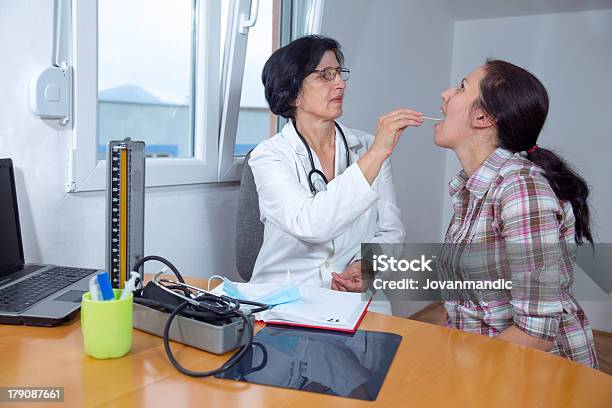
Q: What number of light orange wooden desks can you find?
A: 1